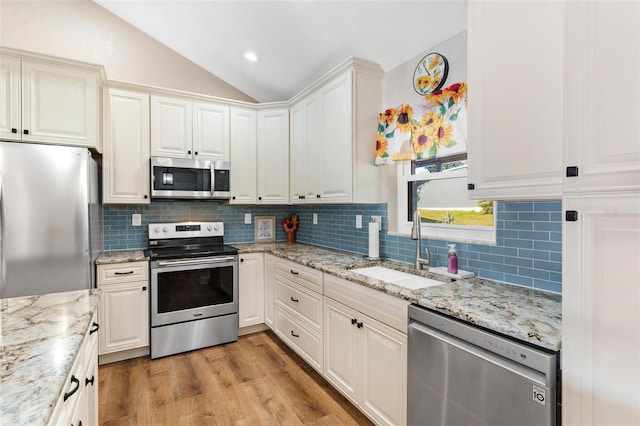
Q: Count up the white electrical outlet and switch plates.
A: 5